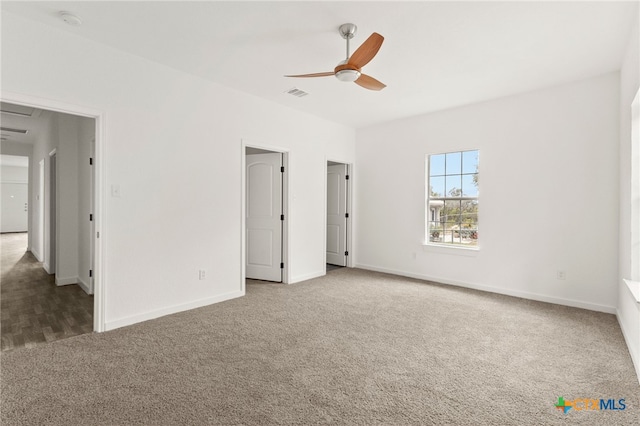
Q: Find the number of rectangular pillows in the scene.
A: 0